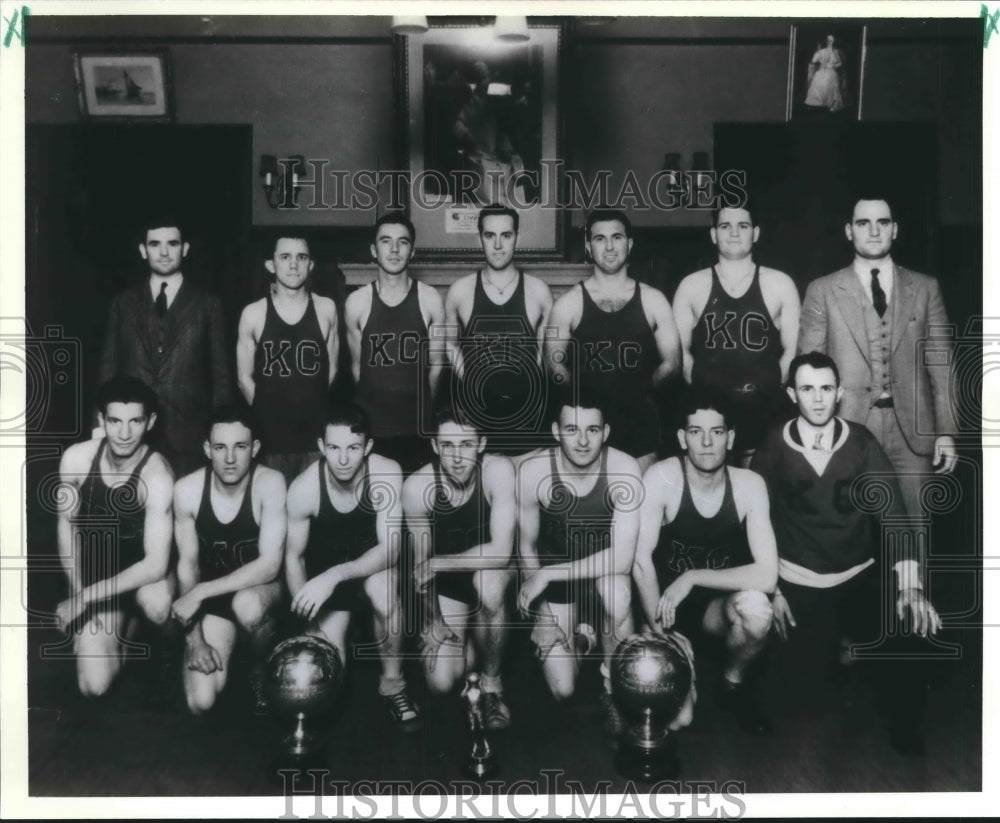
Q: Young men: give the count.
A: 14